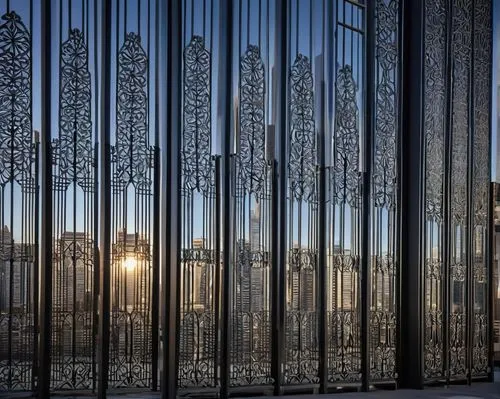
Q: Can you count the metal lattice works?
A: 11